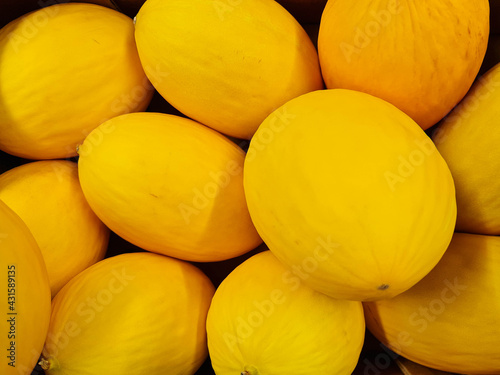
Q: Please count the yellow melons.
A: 11